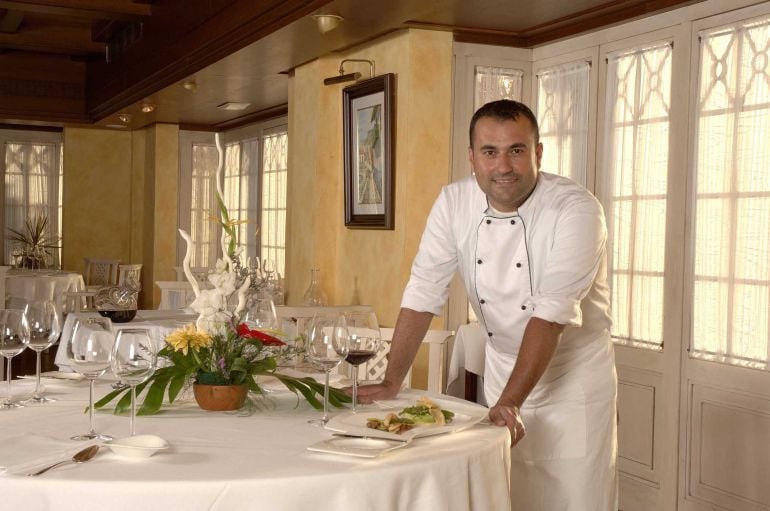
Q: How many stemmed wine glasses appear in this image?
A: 7